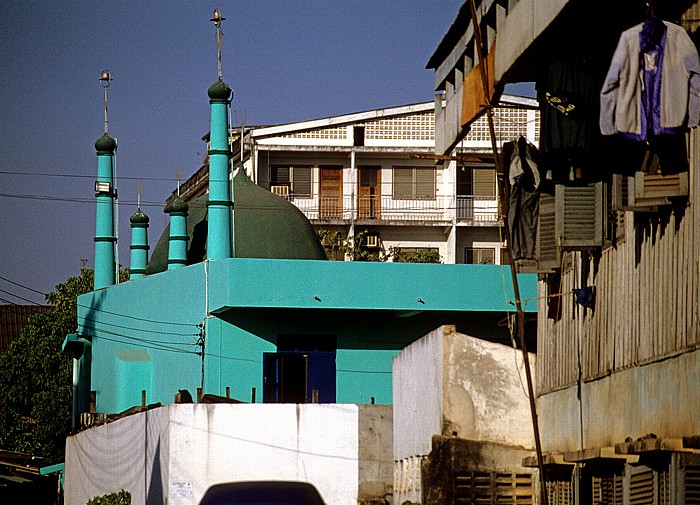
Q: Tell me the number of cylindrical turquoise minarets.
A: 4